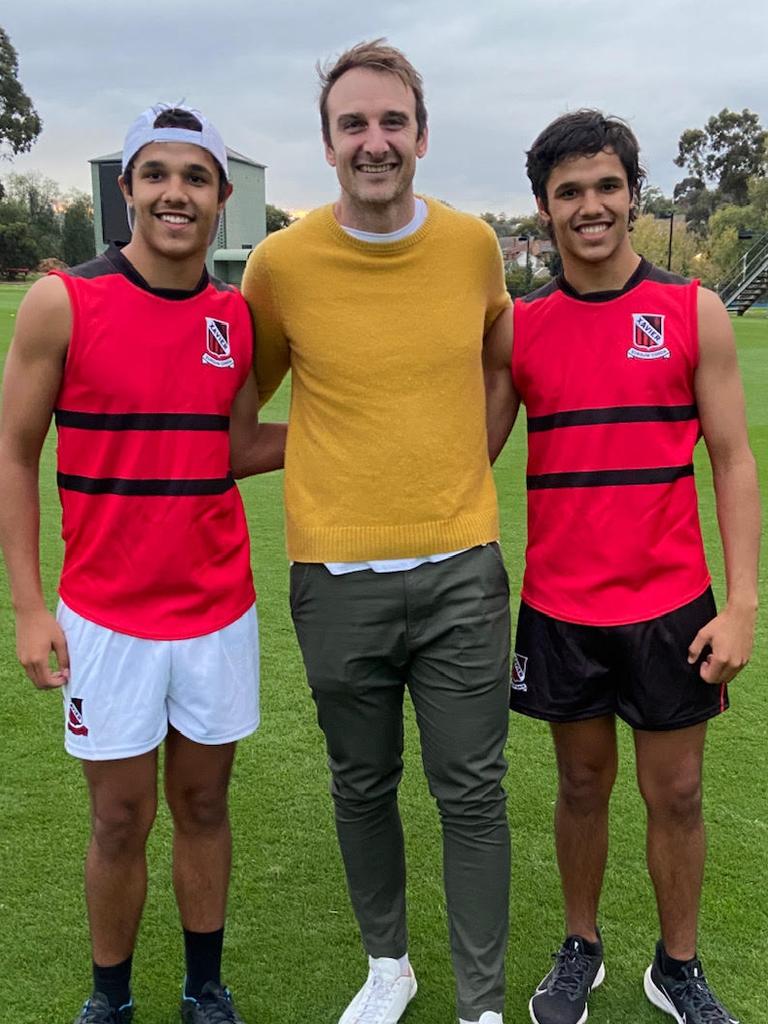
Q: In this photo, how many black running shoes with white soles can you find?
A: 2